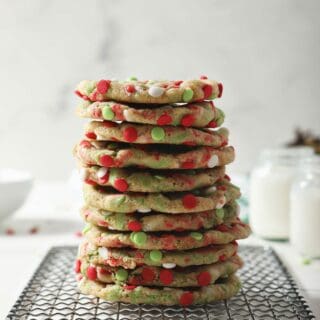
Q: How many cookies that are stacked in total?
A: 11